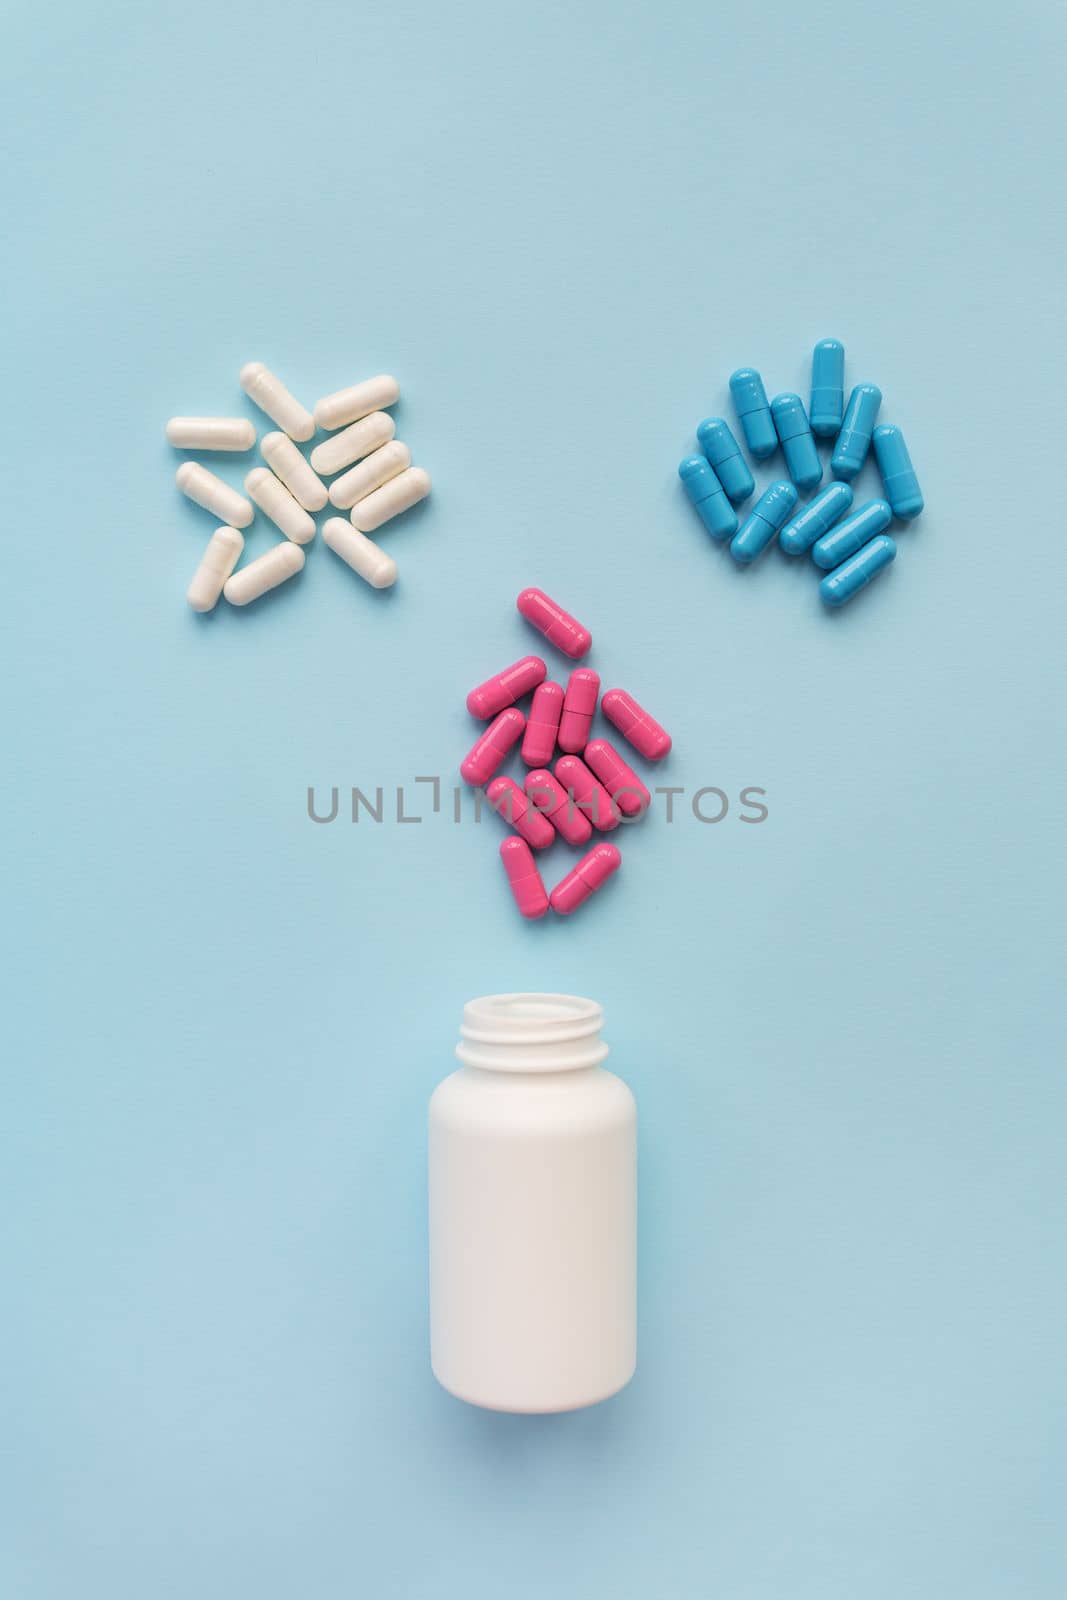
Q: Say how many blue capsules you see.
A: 11